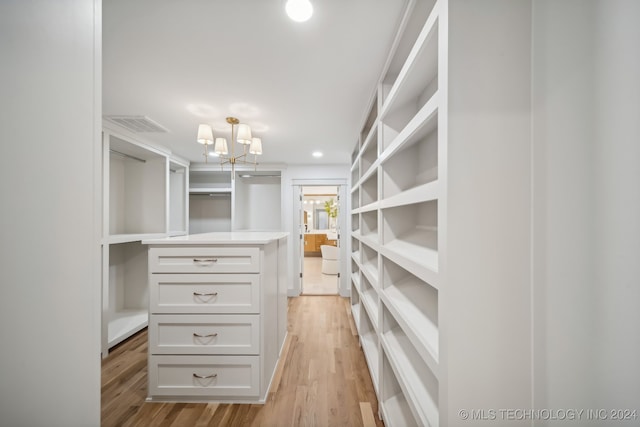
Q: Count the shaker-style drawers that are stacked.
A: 4